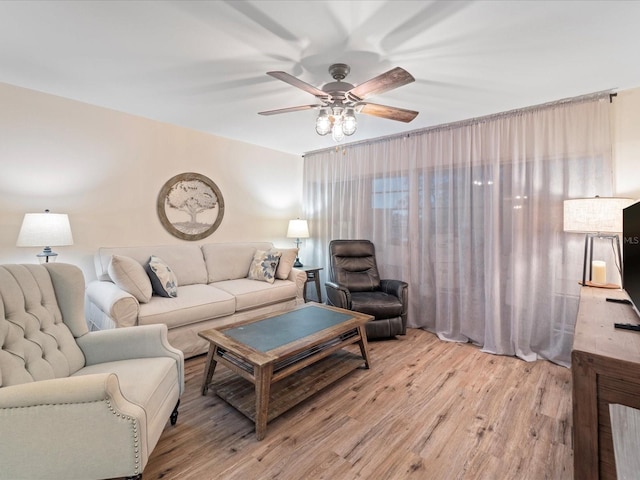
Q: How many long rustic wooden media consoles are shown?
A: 1